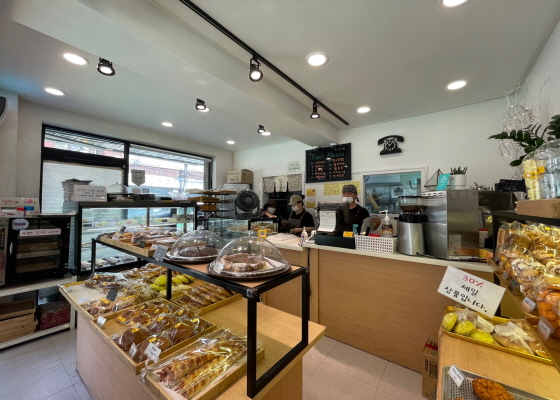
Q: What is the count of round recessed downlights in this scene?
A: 10